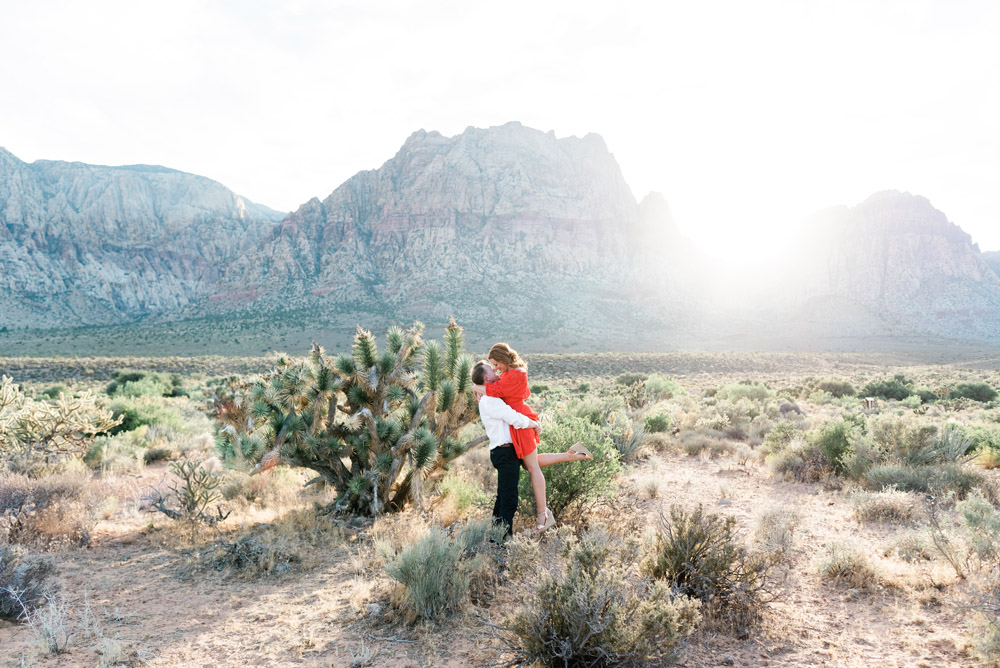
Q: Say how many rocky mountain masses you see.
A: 3